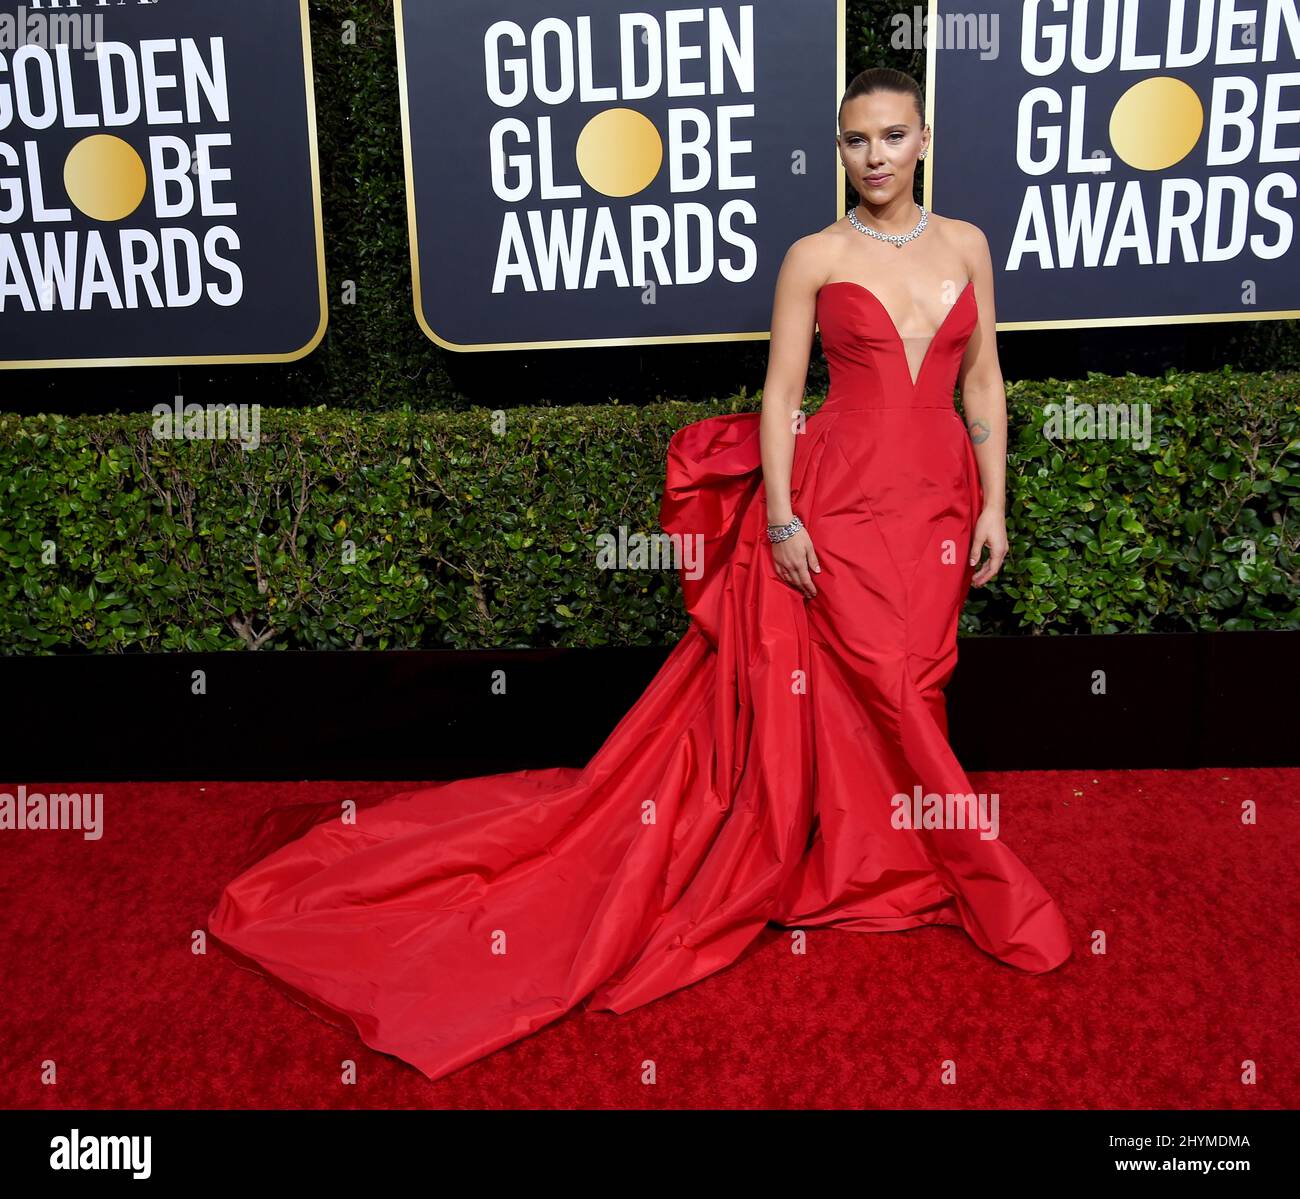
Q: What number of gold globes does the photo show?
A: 3